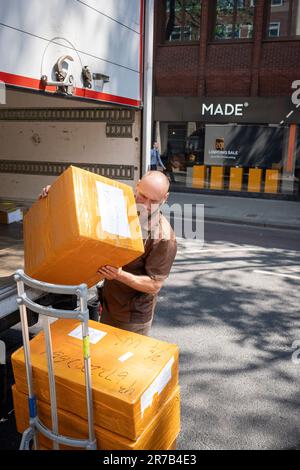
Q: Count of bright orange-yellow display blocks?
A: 5